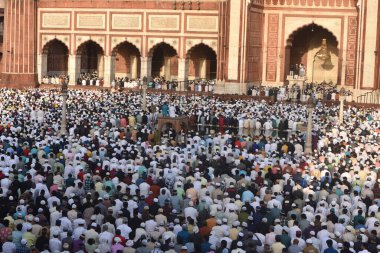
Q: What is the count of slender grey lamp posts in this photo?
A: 4